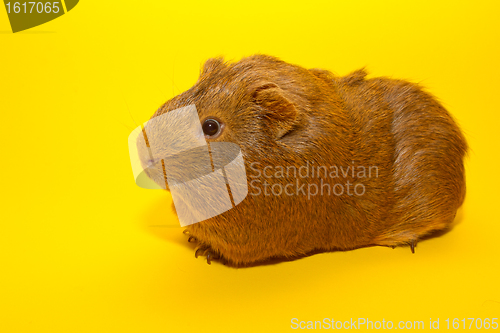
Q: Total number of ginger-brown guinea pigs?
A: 1